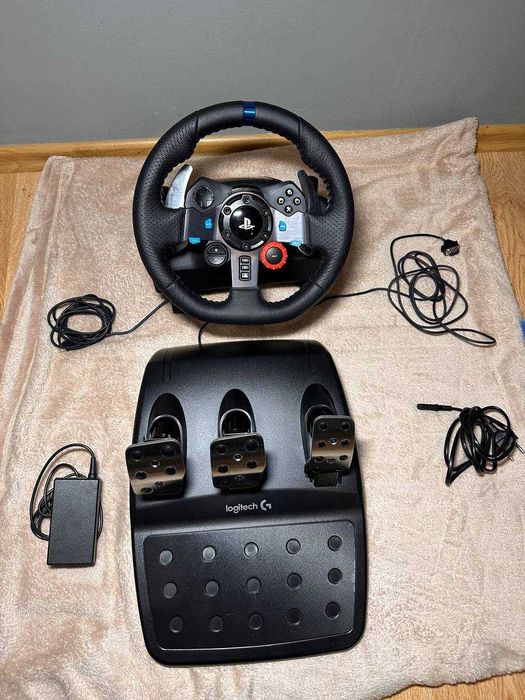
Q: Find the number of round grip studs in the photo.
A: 15